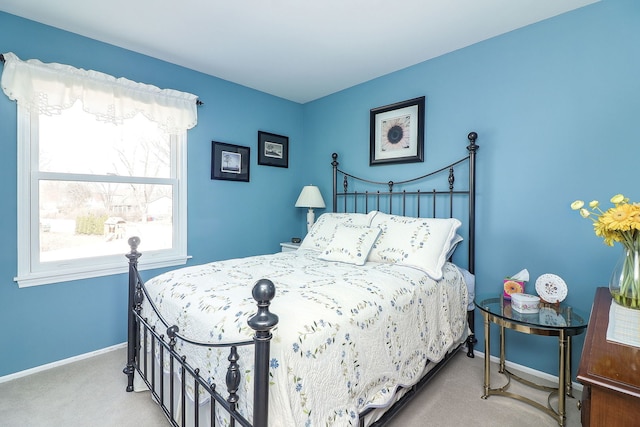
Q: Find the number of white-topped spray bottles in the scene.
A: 0